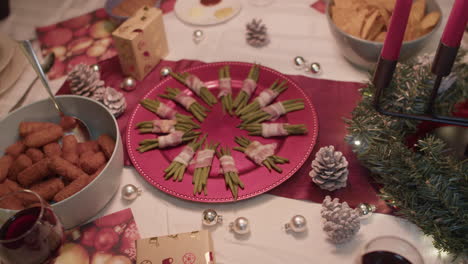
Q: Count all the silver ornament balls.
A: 11